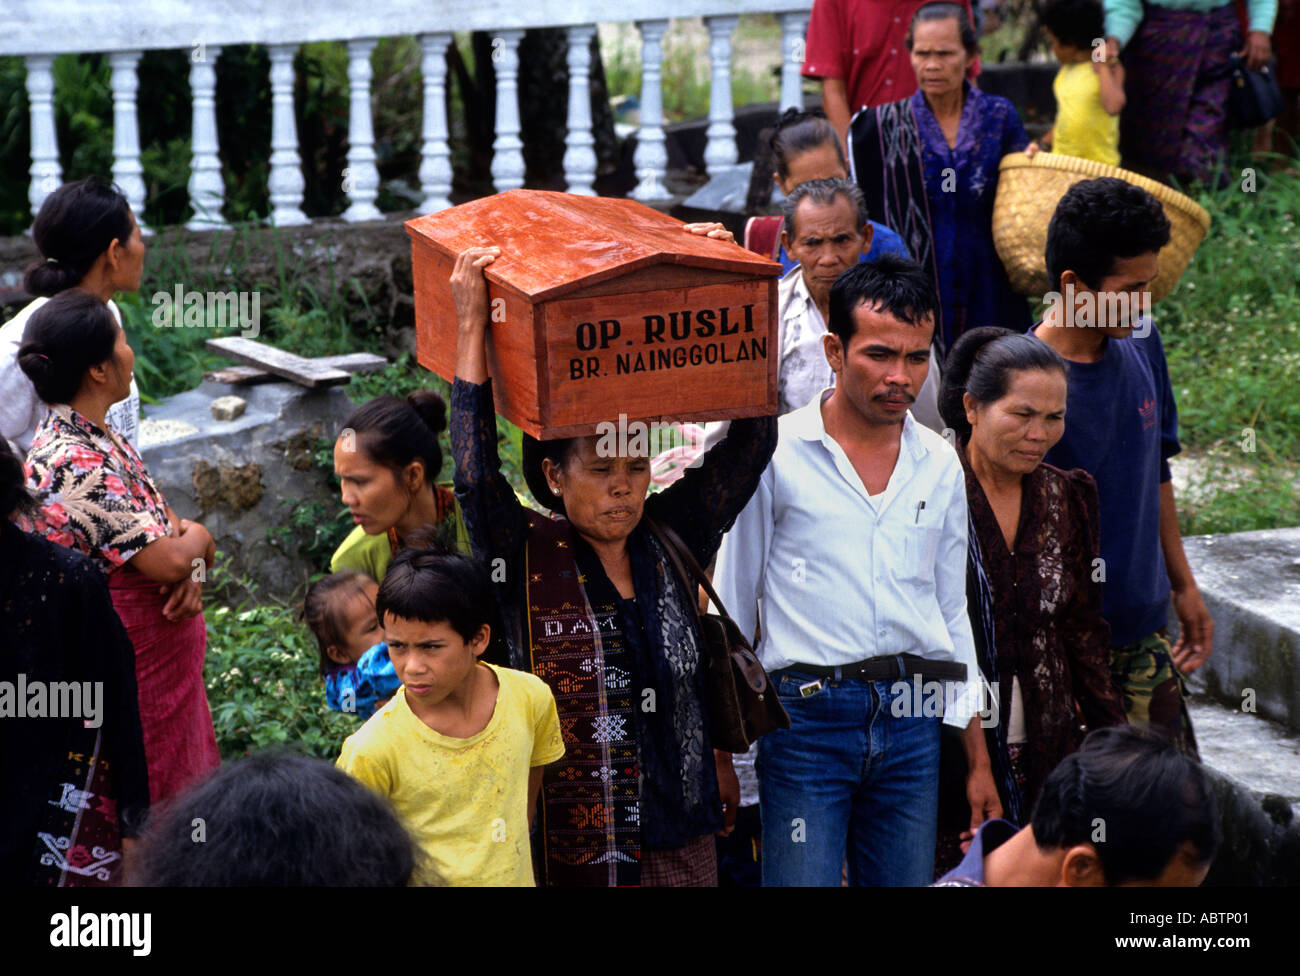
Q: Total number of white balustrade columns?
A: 11